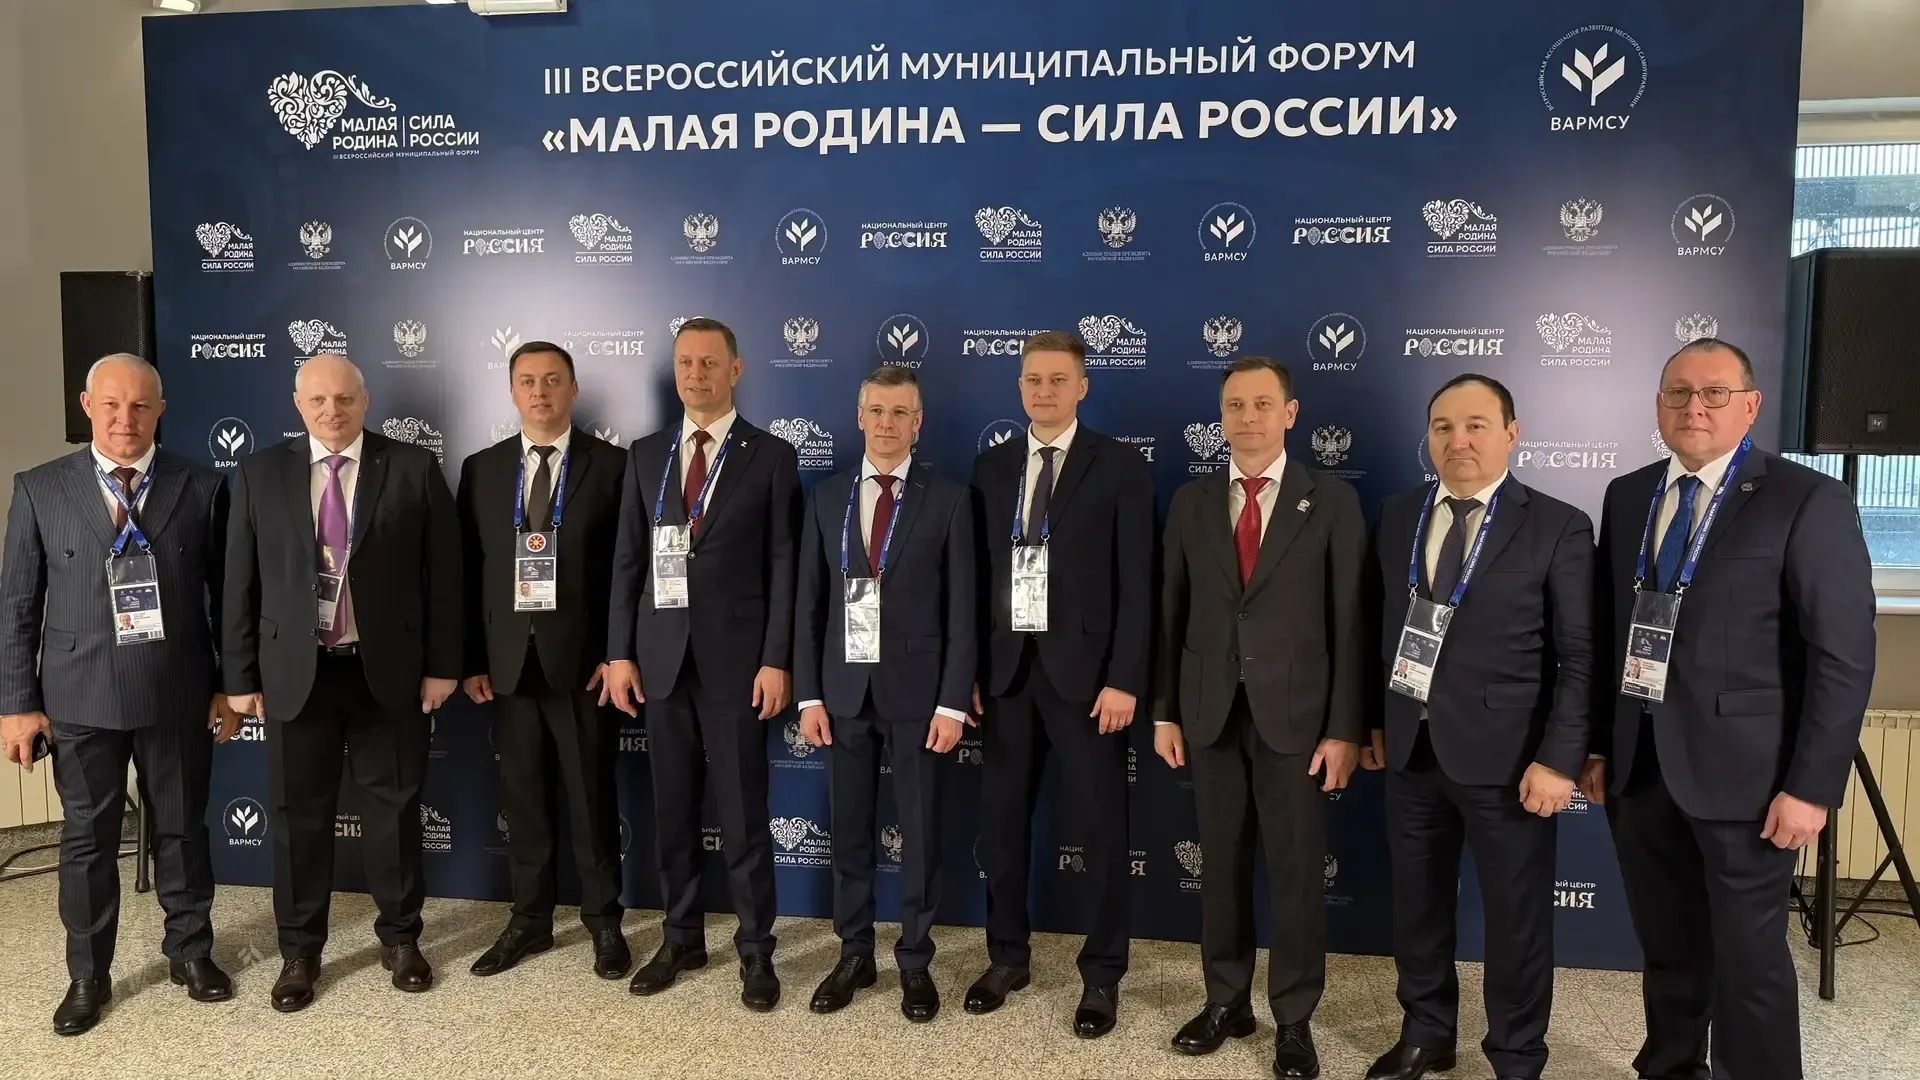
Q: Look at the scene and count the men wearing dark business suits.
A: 9